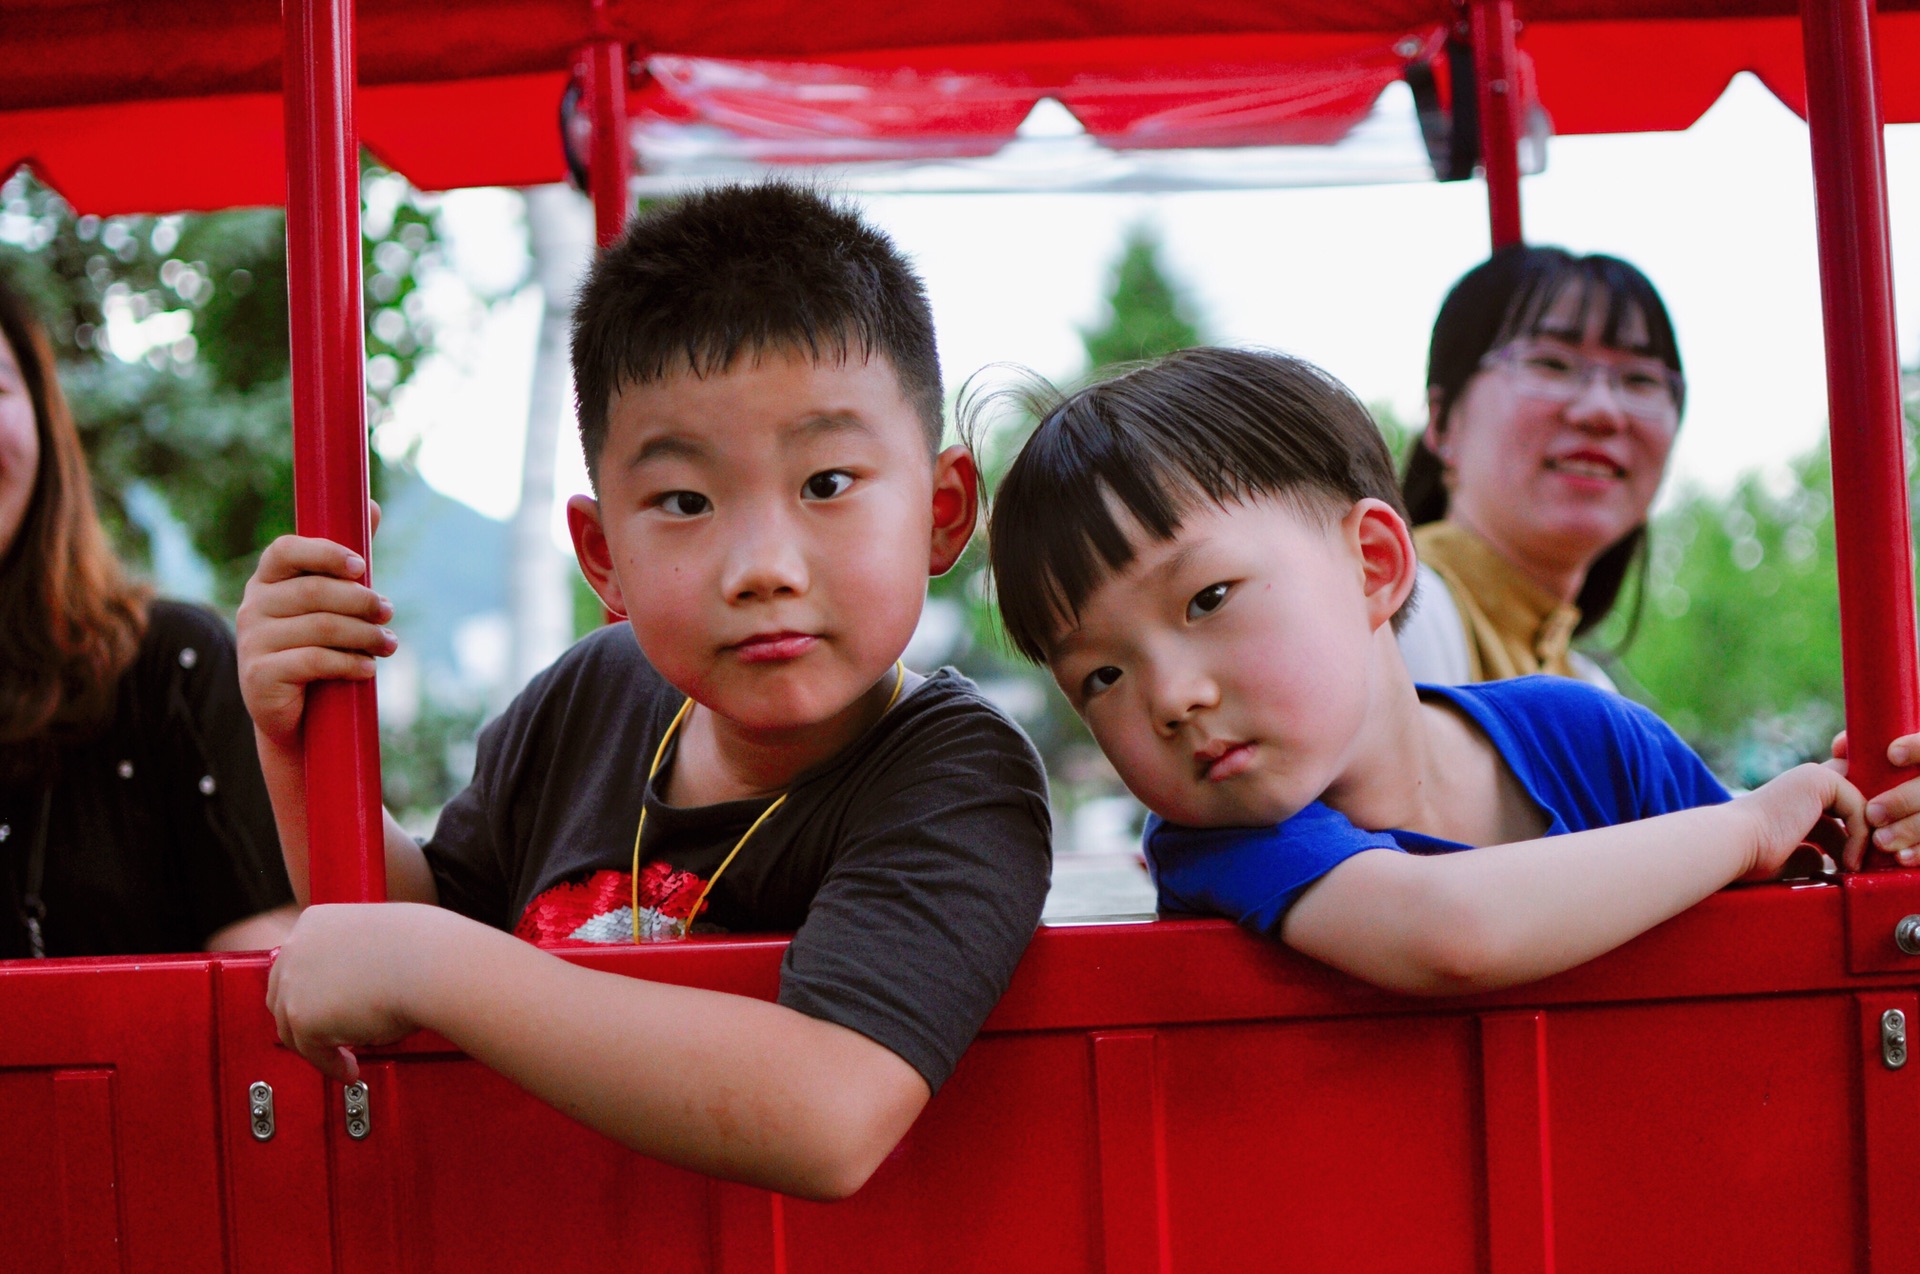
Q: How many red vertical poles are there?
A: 4